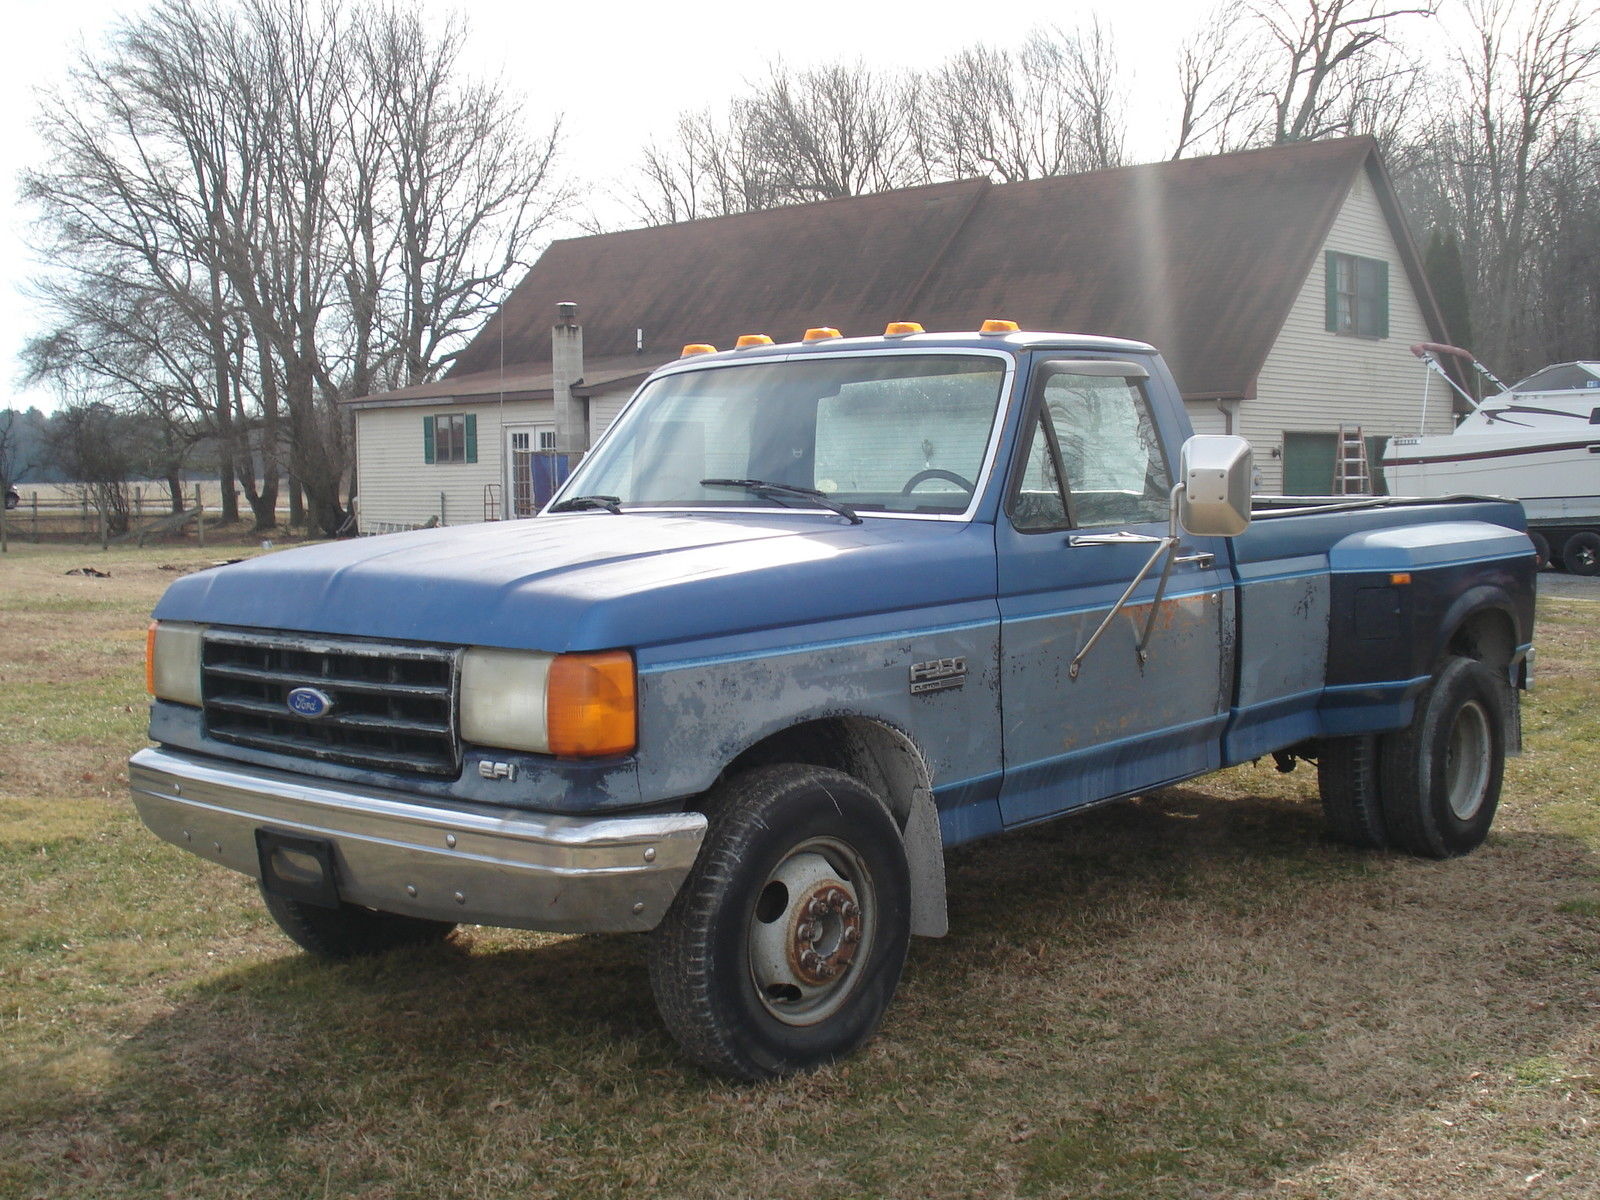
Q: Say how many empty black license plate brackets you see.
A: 1